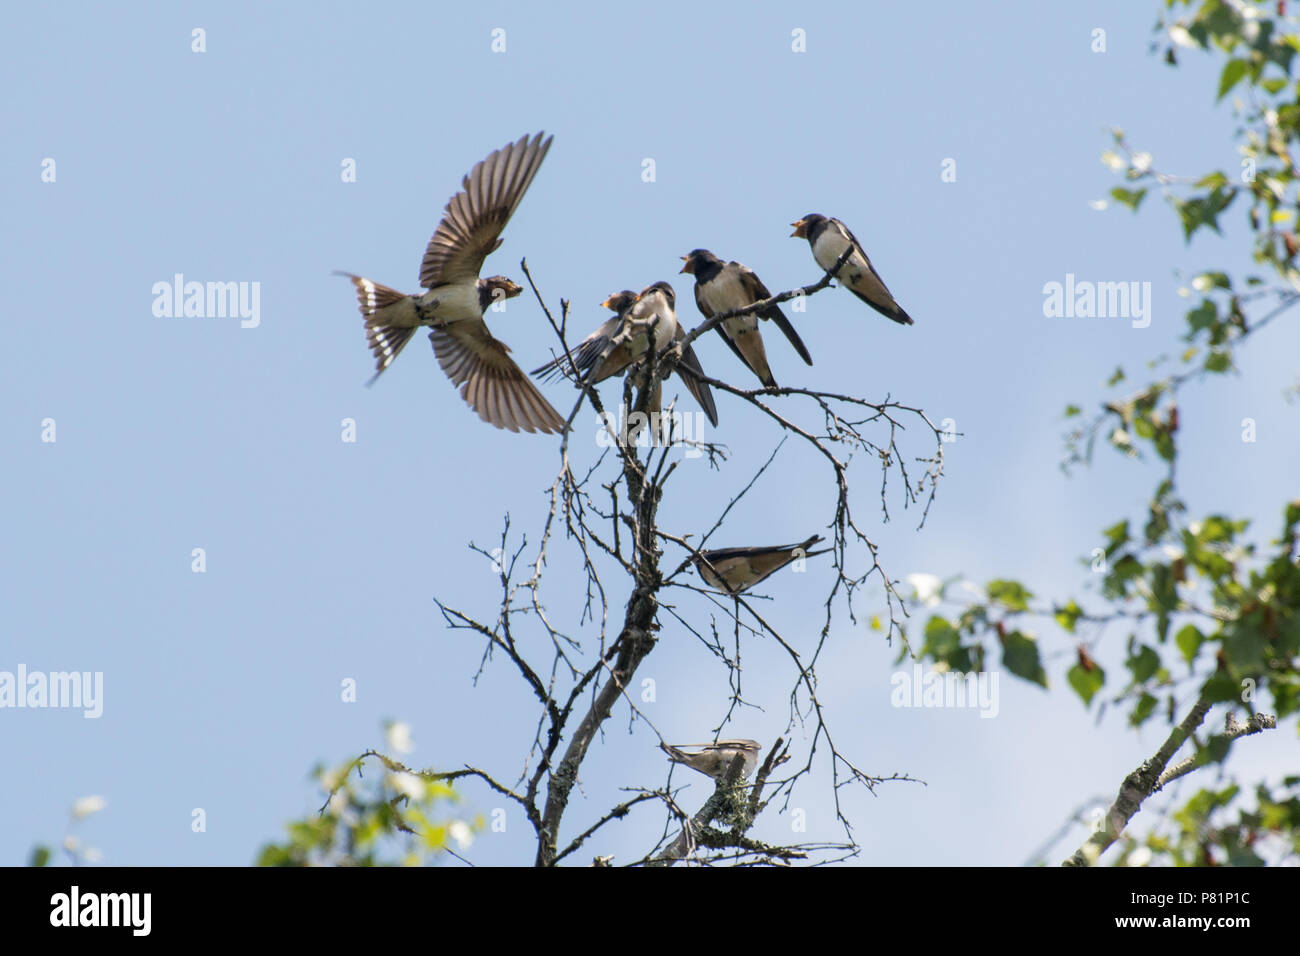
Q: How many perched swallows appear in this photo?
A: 6